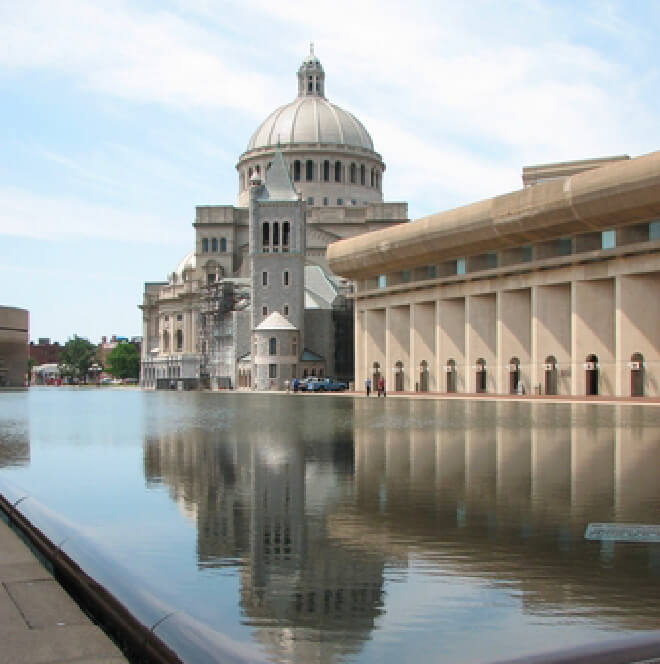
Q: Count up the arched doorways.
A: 9